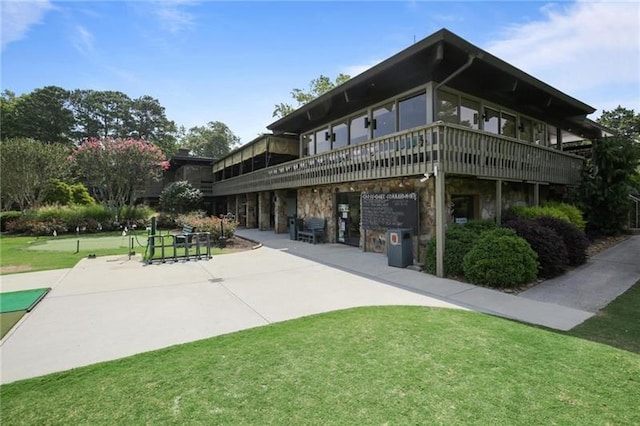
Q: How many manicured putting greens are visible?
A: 1